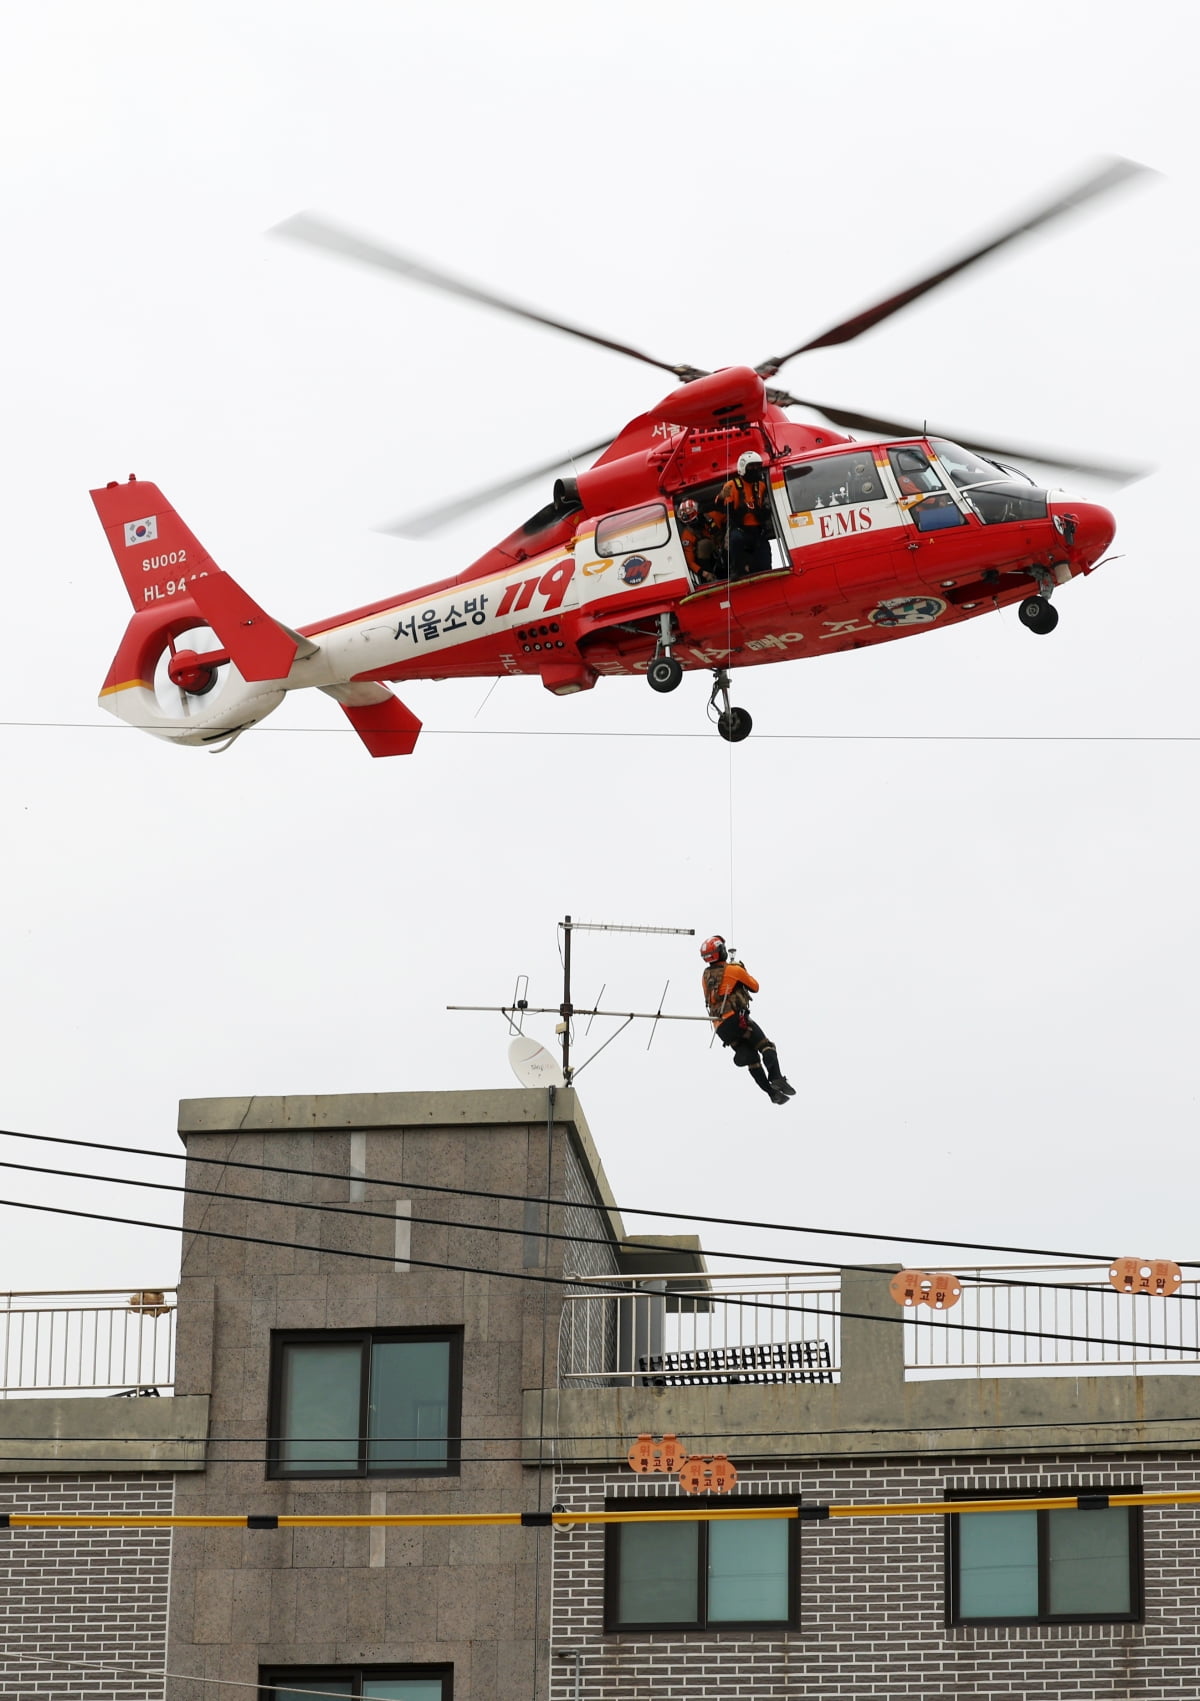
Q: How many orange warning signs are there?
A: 4